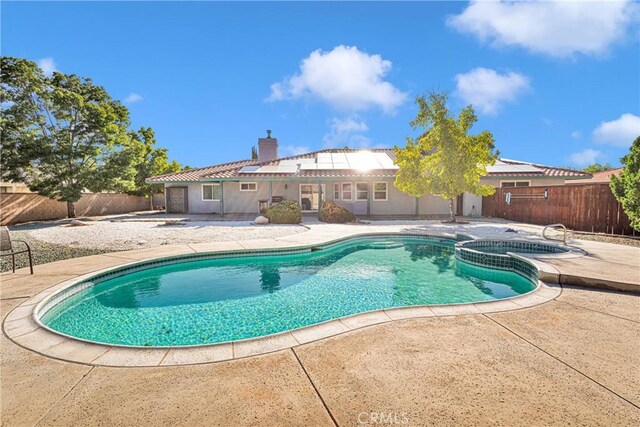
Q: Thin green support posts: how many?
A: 5